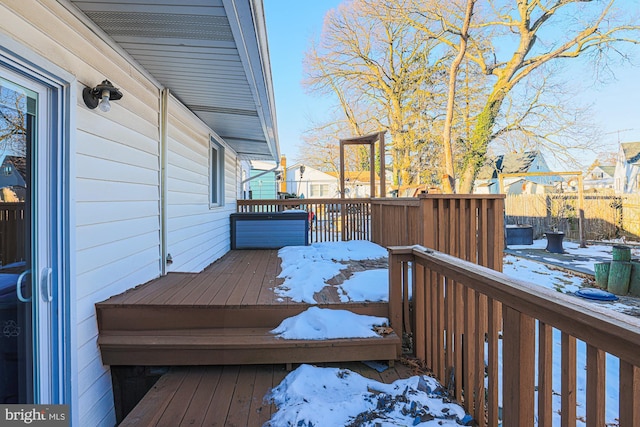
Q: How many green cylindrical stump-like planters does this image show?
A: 4